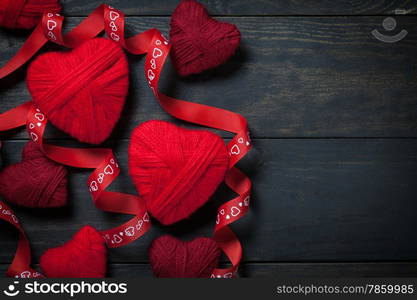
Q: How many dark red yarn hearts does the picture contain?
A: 3